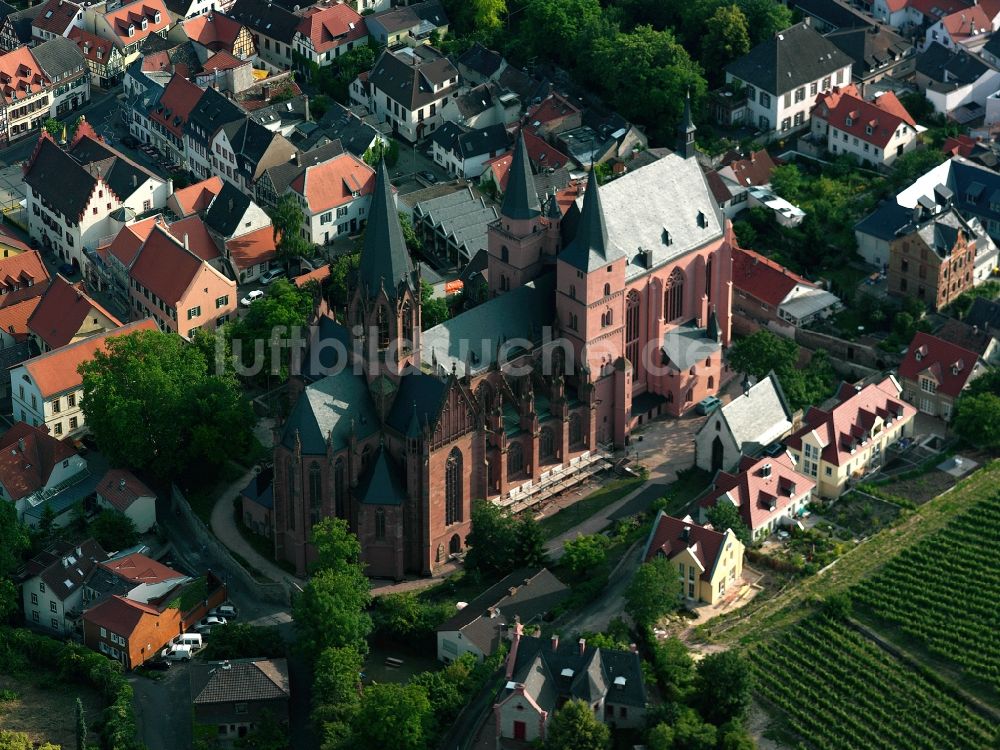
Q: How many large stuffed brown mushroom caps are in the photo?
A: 0